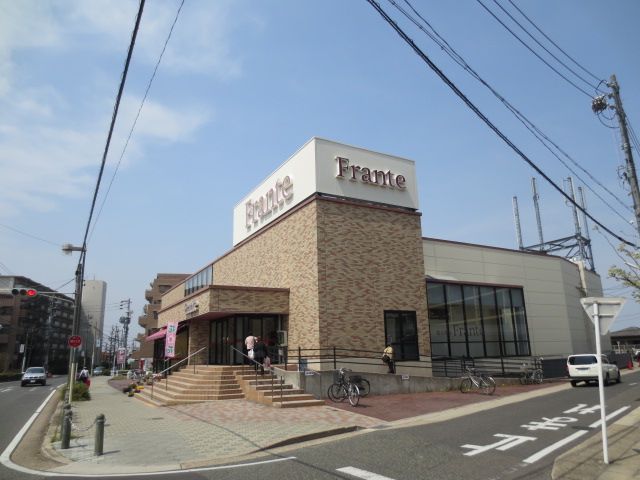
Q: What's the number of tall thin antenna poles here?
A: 4